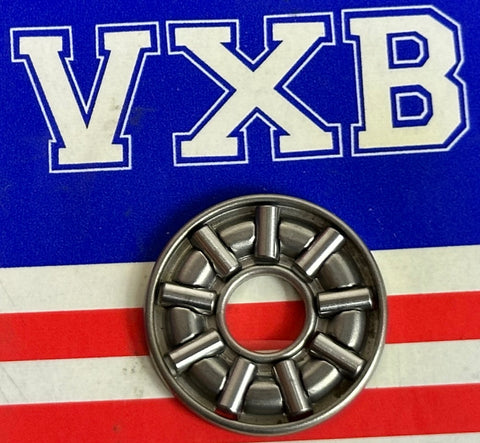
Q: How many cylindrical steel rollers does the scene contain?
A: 9